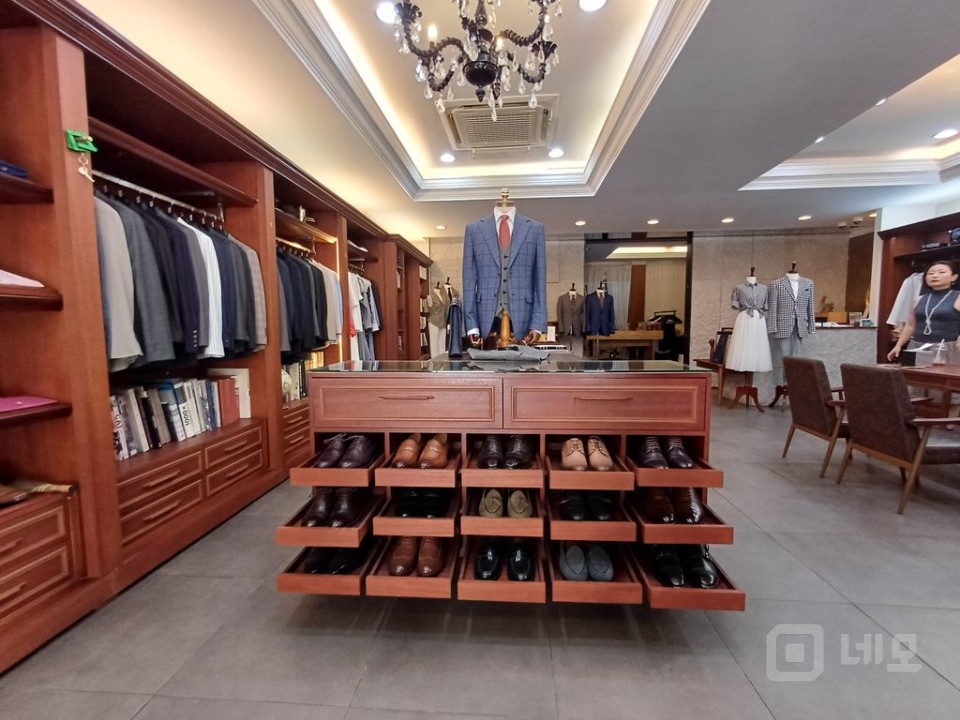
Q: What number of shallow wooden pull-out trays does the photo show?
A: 15